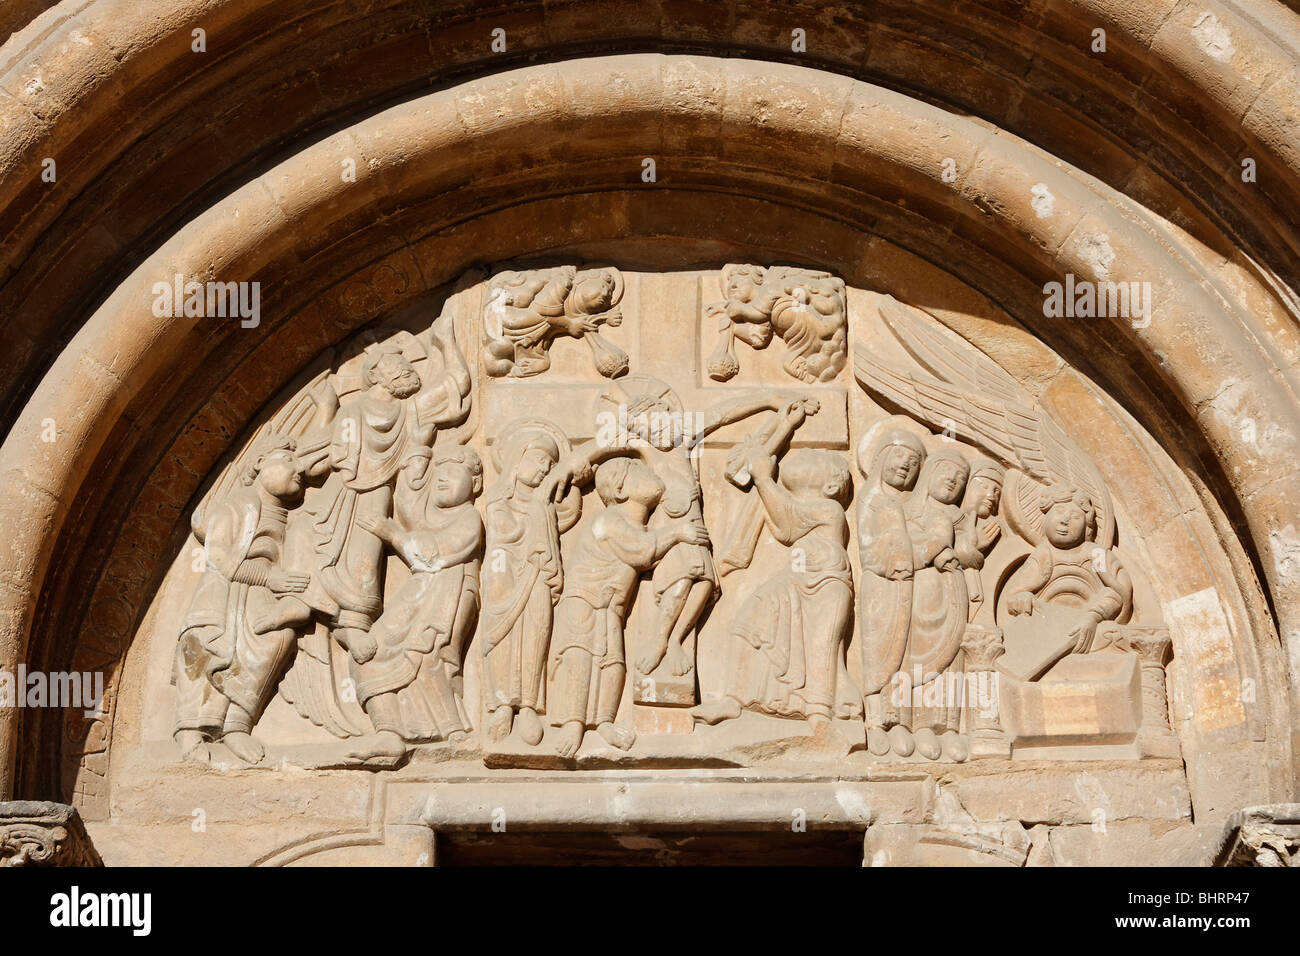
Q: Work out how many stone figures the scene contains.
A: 13